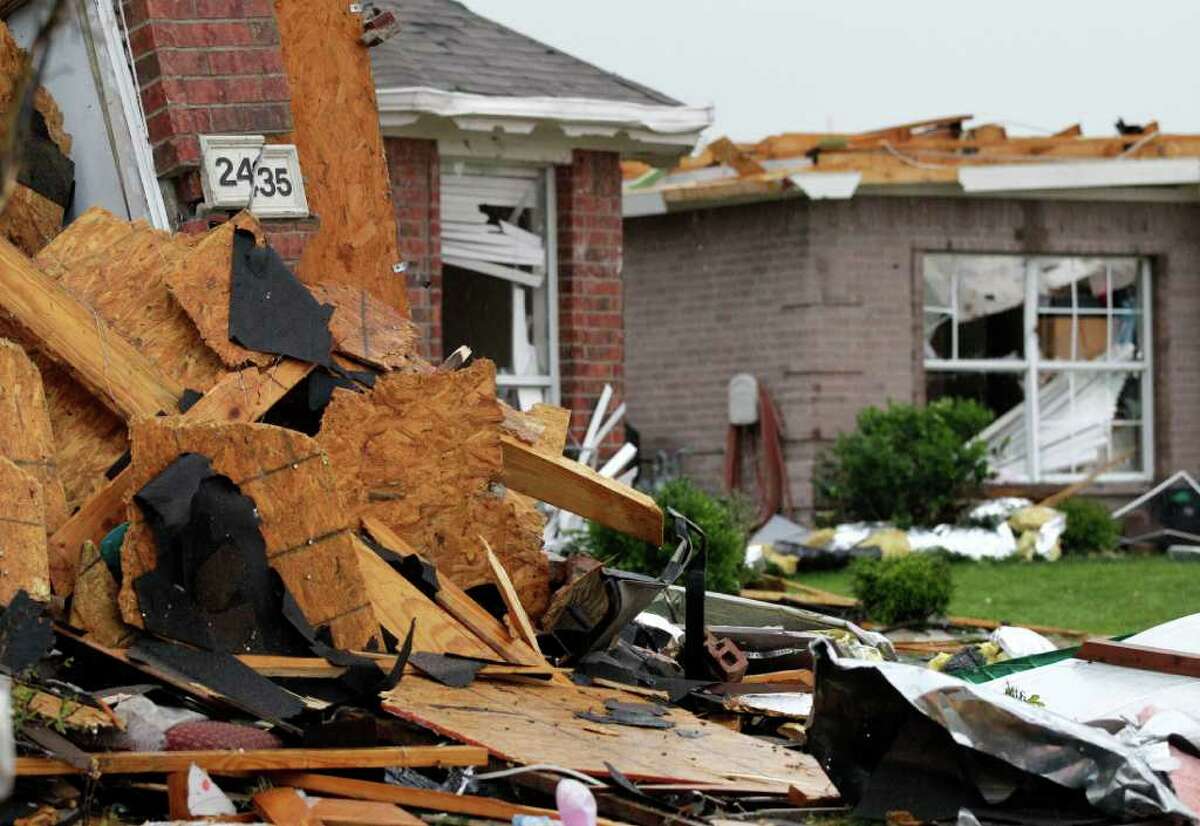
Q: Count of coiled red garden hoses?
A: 1